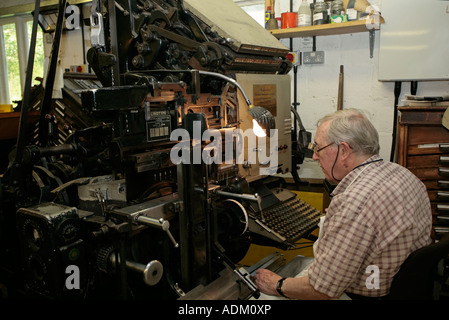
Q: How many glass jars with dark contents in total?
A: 2